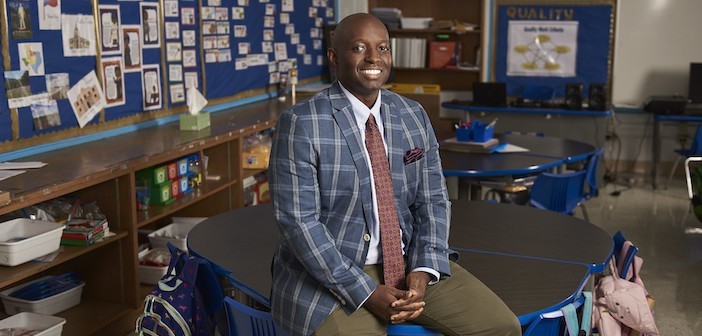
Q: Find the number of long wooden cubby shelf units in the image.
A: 1